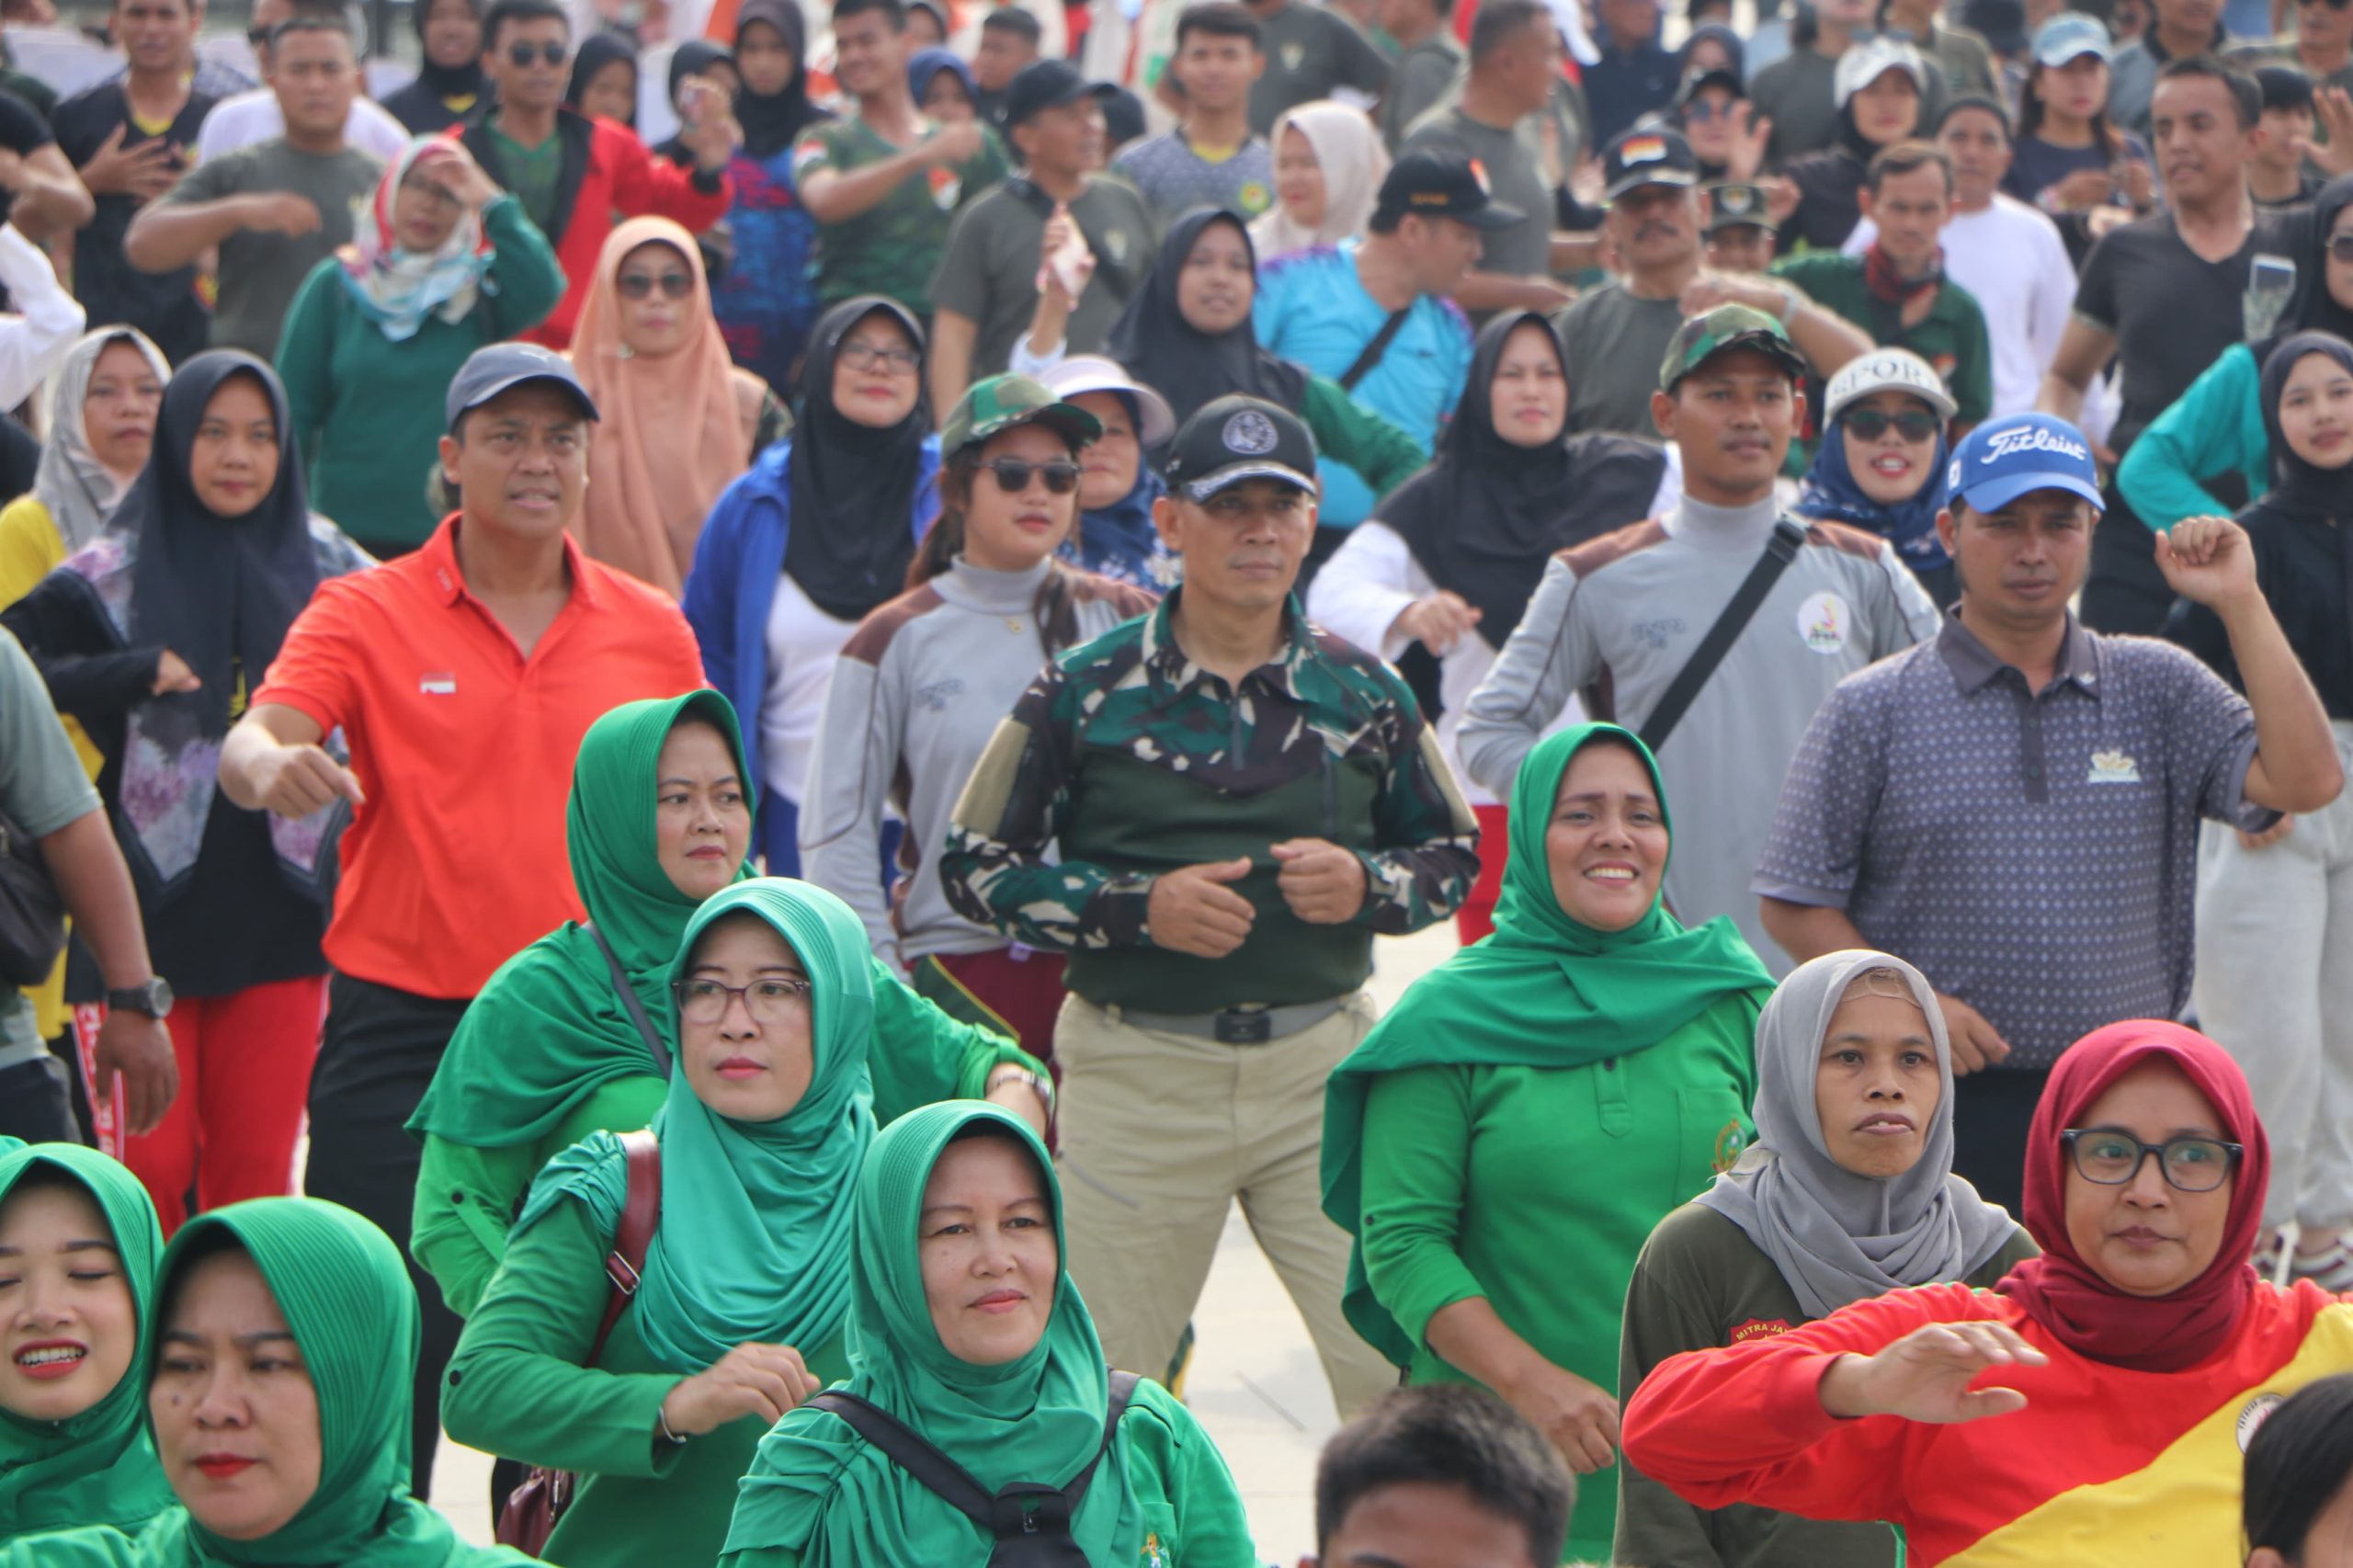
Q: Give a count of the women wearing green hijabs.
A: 6